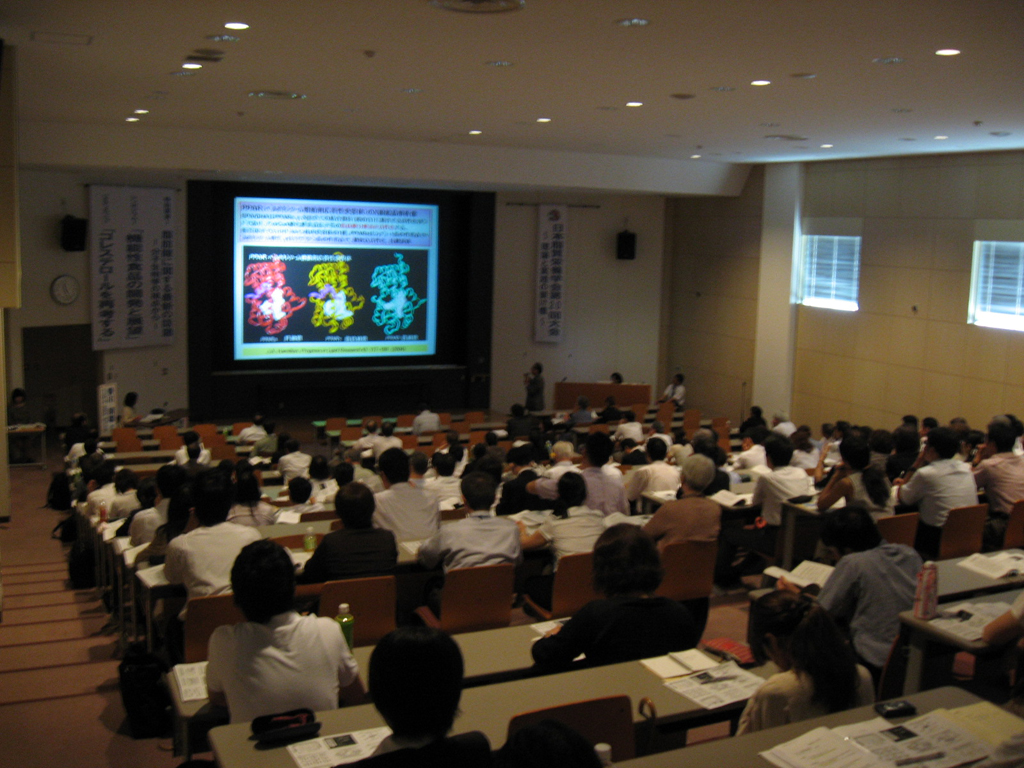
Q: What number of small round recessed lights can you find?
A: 12